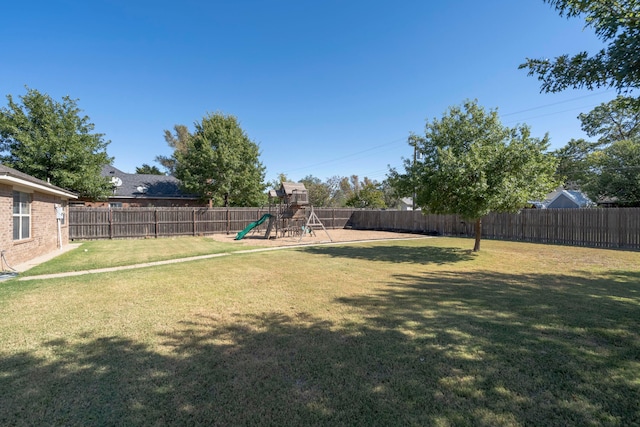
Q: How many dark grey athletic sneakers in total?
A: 0